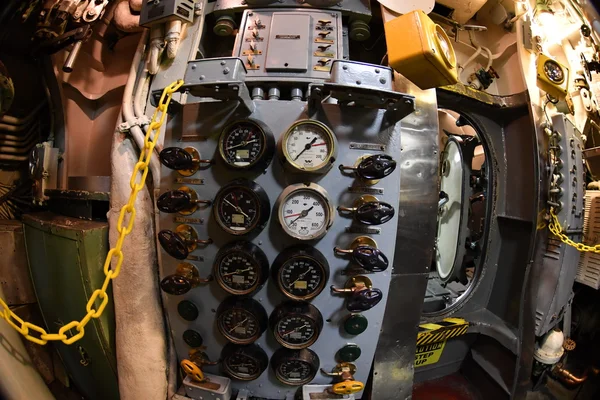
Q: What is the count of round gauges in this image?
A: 10